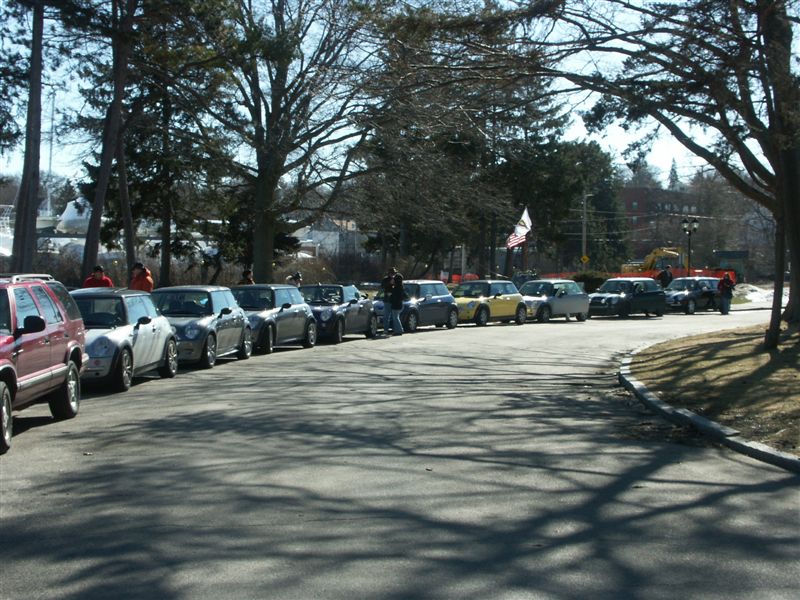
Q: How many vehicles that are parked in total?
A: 10